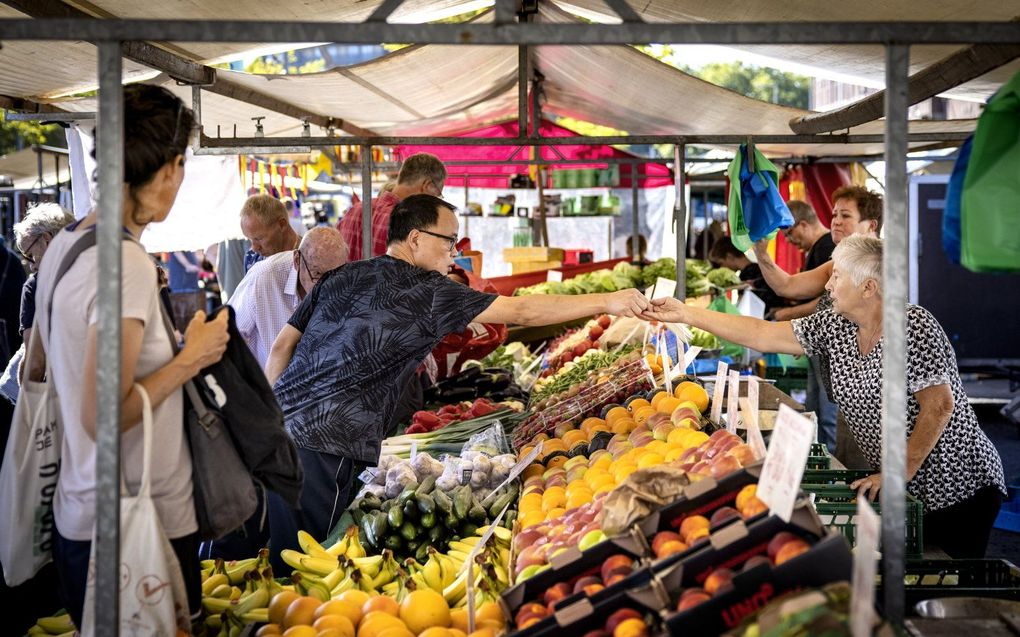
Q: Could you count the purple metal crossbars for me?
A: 0